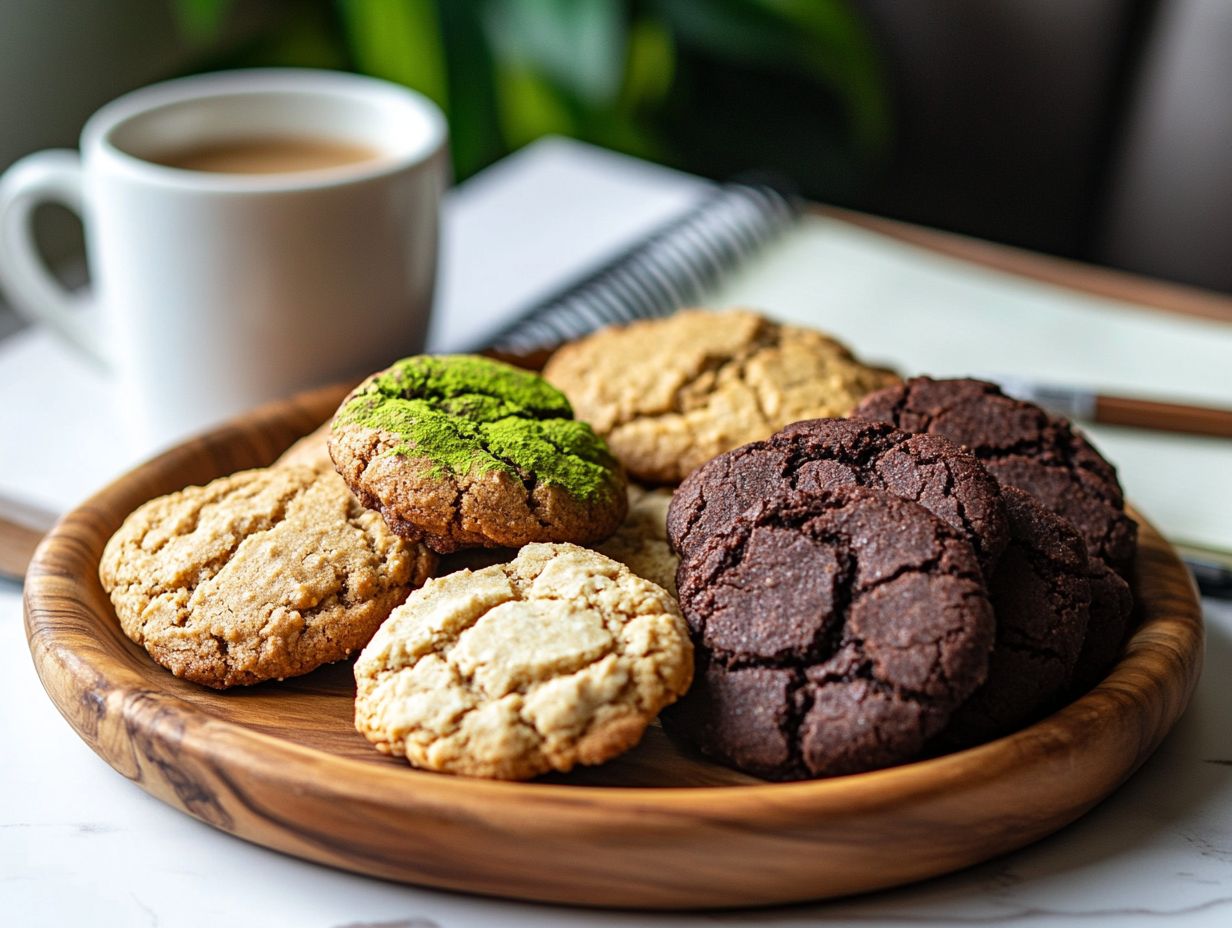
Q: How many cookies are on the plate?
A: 11